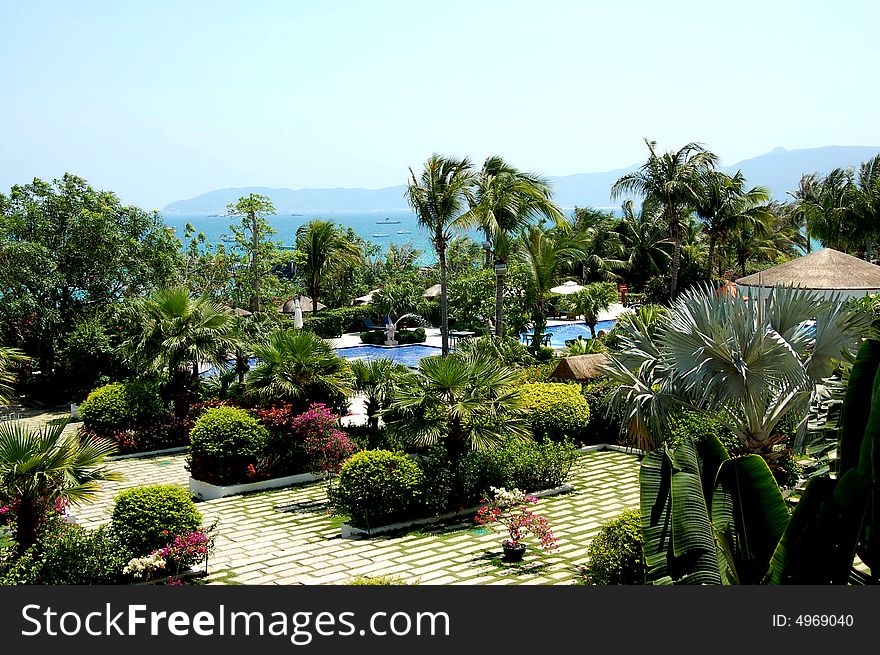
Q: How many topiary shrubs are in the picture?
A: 6